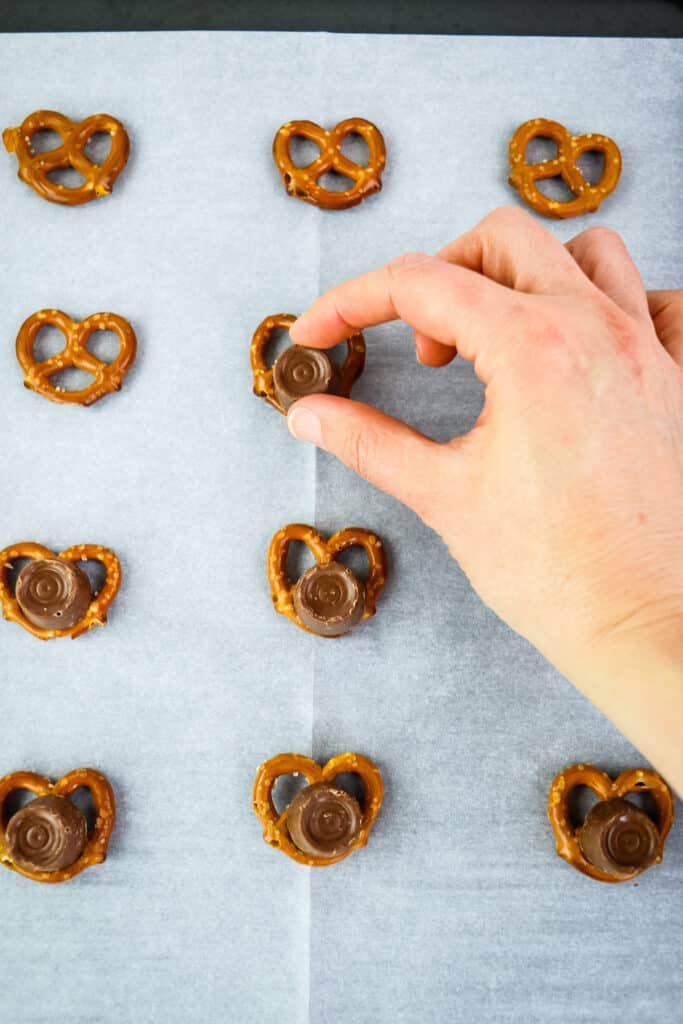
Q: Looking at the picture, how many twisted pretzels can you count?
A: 10